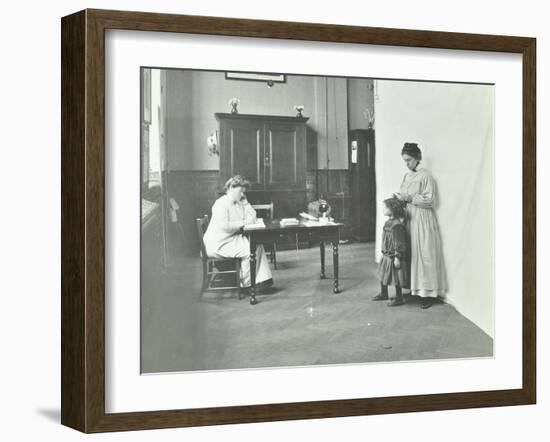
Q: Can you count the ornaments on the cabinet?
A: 2